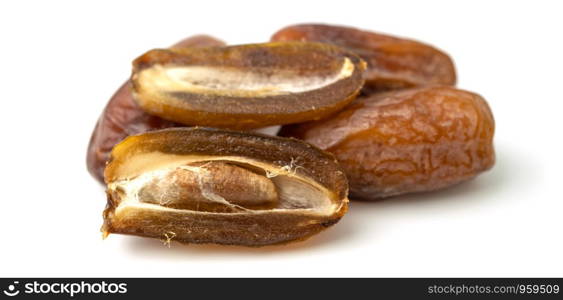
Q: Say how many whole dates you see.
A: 3